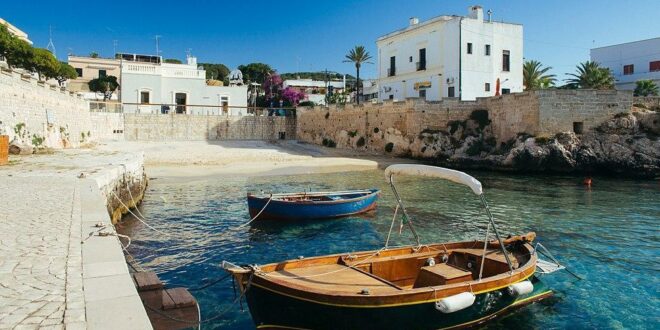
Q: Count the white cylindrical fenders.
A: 2